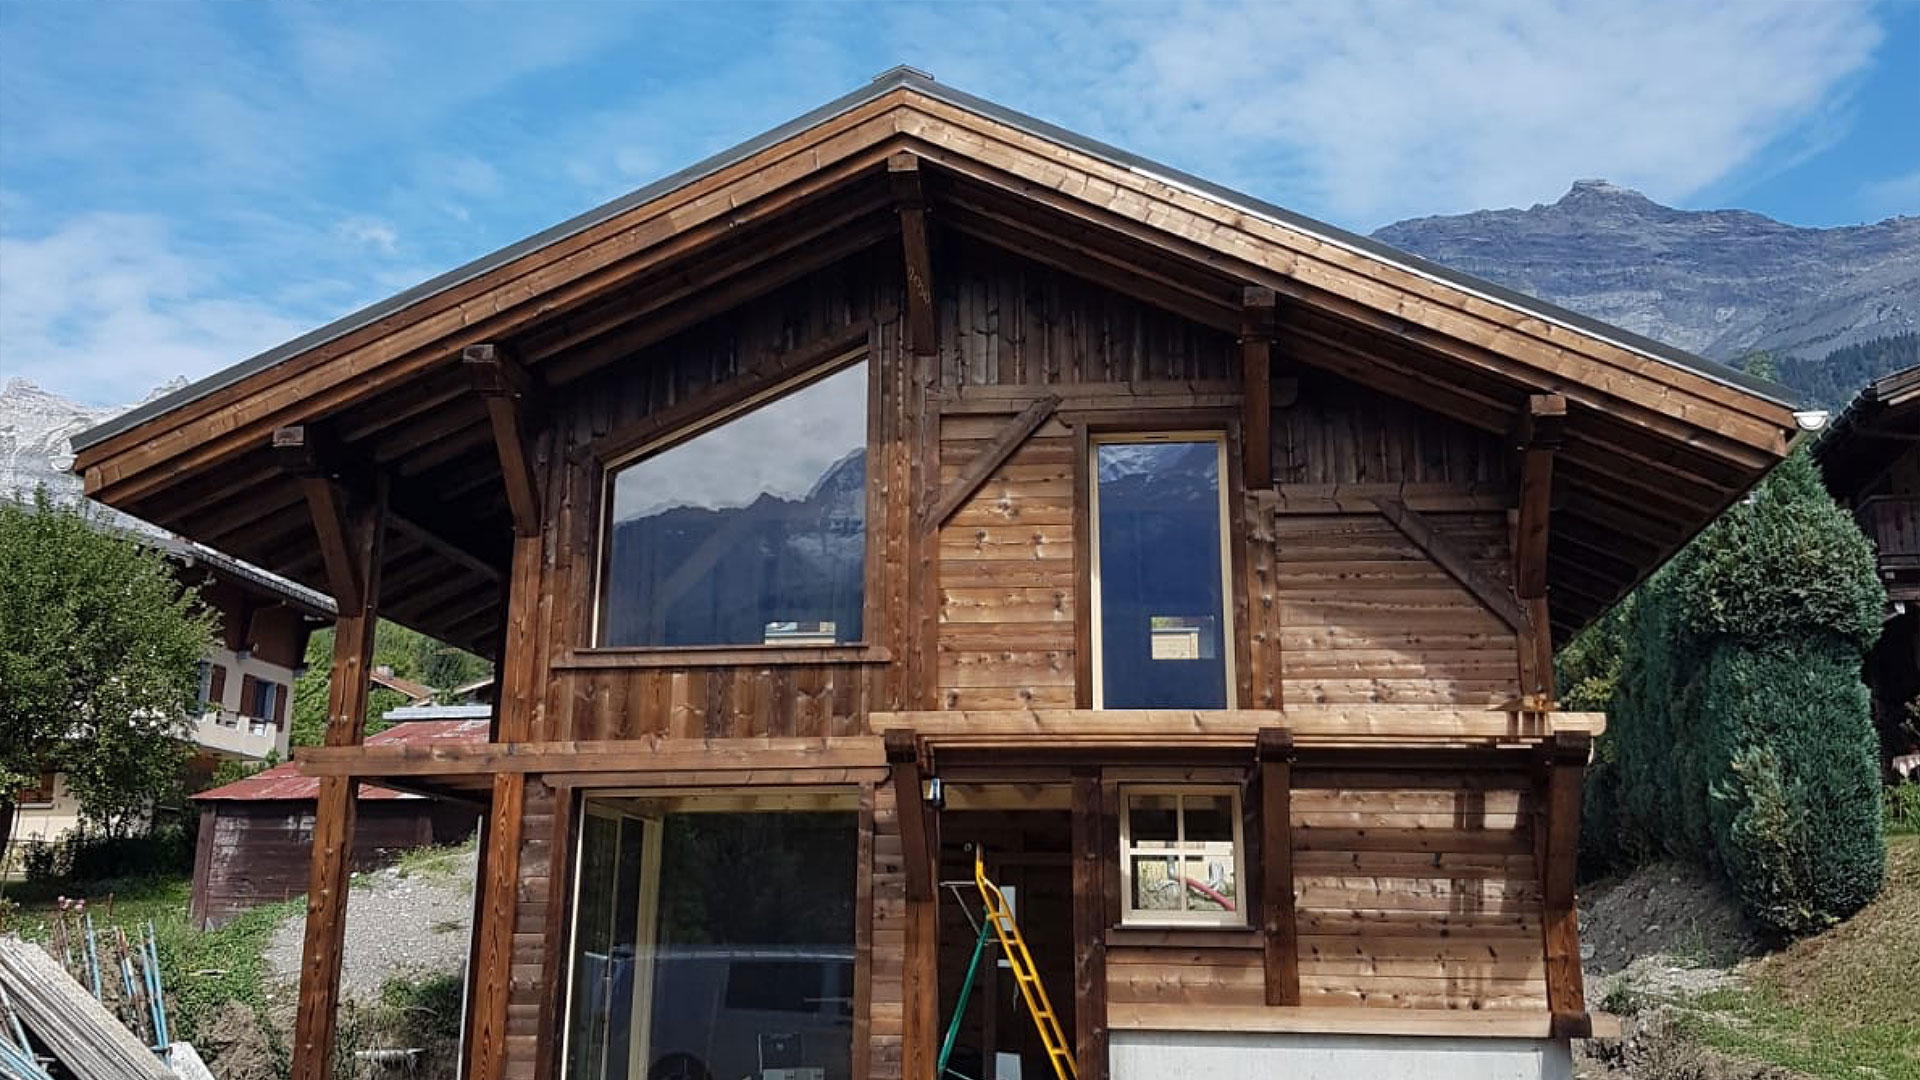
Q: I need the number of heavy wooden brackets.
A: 8